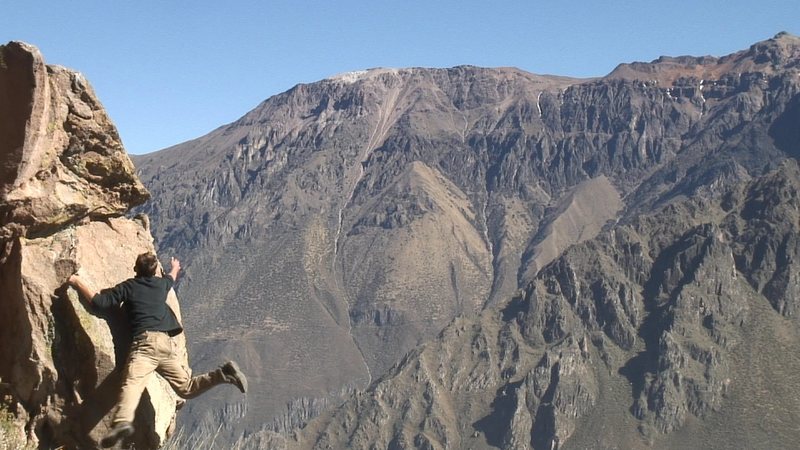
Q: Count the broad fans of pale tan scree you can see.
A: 2